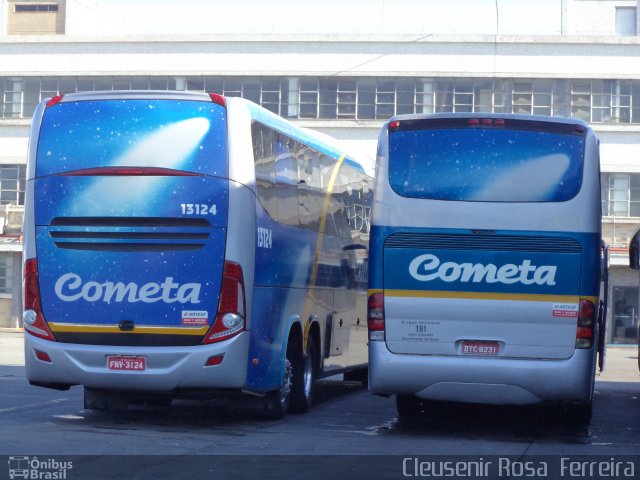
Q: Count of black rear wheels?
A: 4